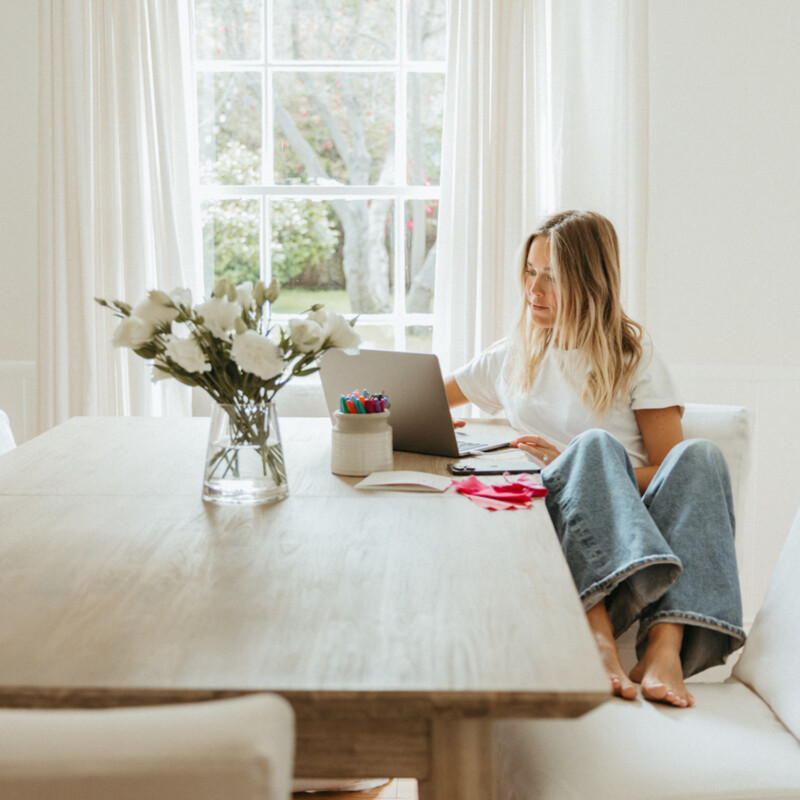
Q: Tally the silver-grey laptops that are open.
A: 1